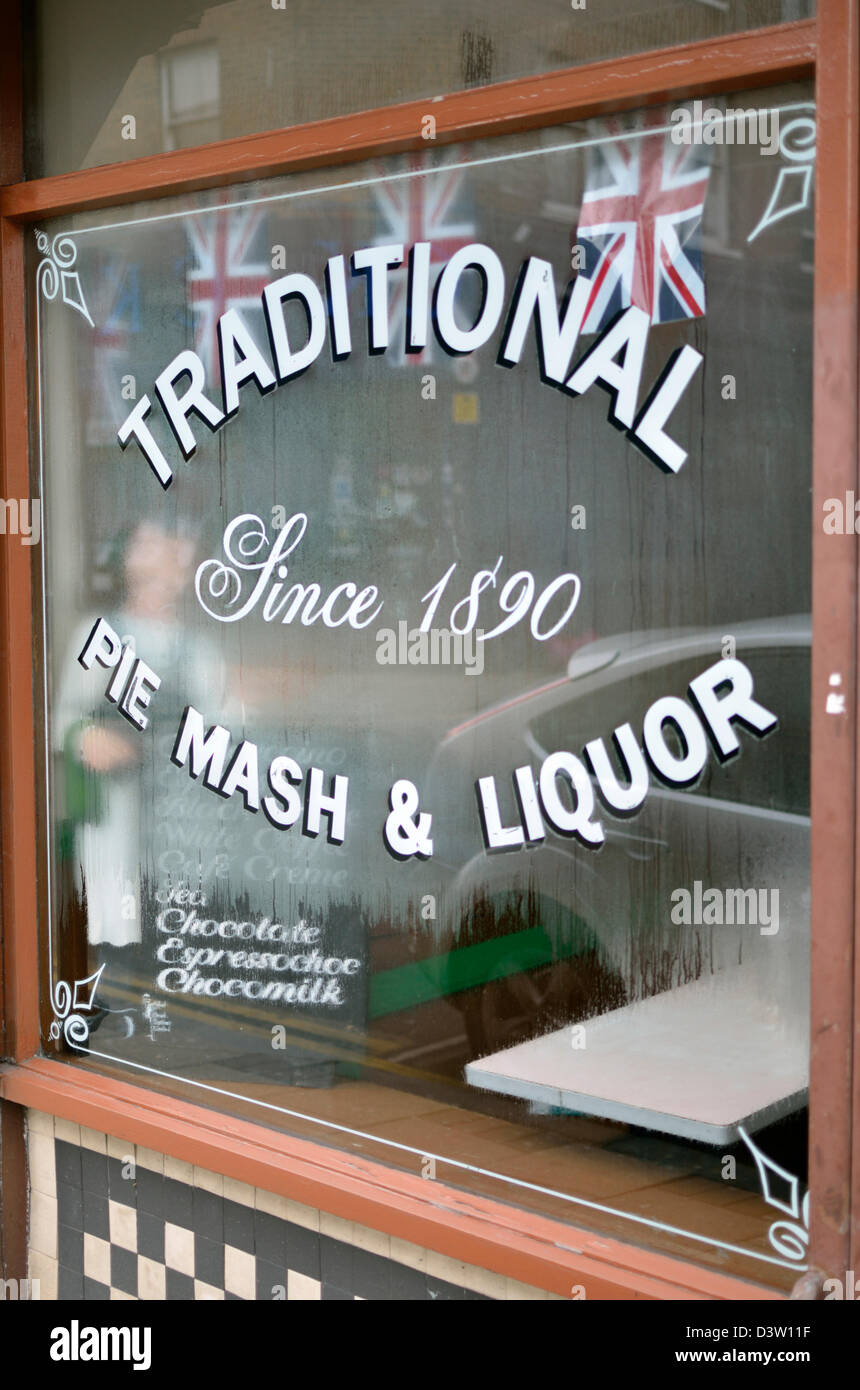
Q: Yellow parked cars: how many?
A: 0